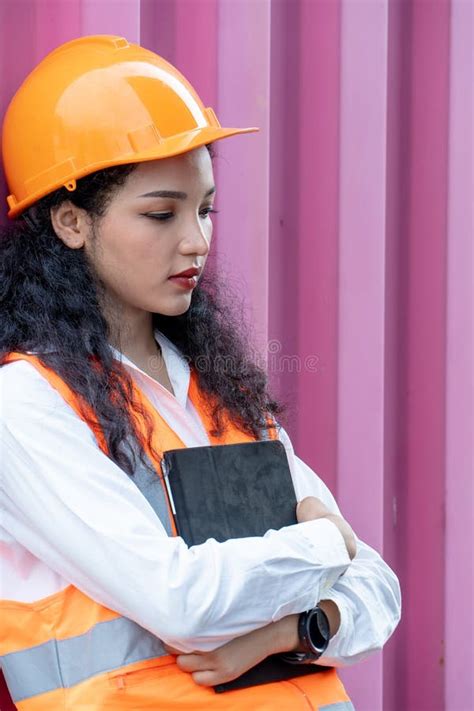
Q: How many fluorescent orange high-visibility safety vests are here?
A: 1